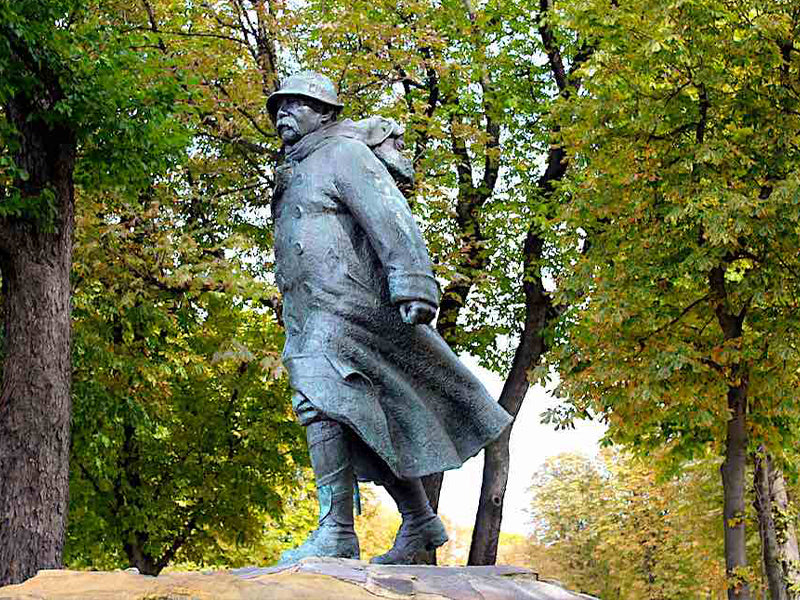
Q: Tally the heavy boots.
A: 2